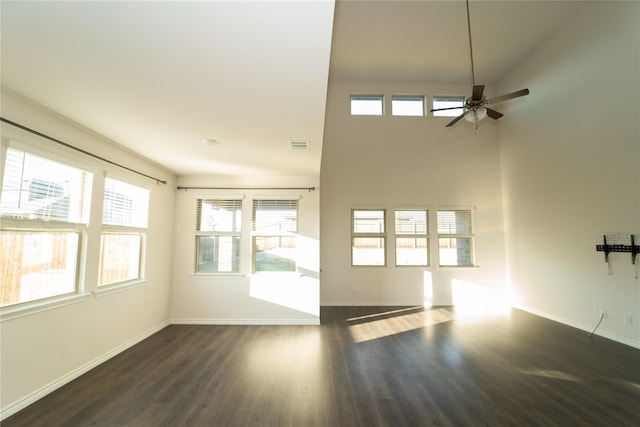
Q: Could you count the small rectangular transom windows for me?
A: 3